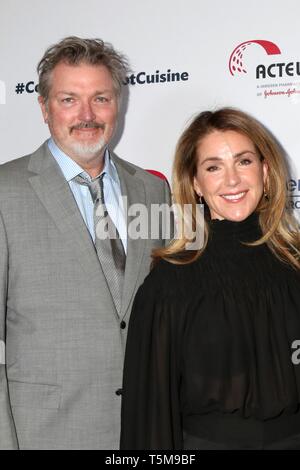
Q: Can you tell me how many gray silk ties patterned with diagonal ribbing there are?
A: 1